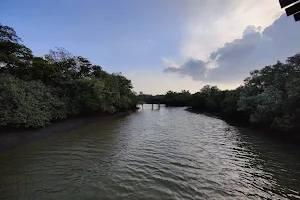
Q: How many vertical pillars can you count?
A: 3